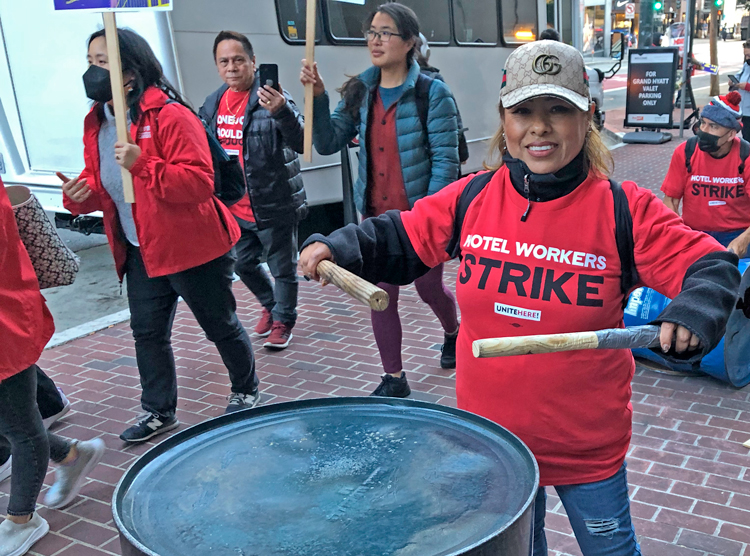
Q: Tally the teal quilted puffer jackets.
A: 1